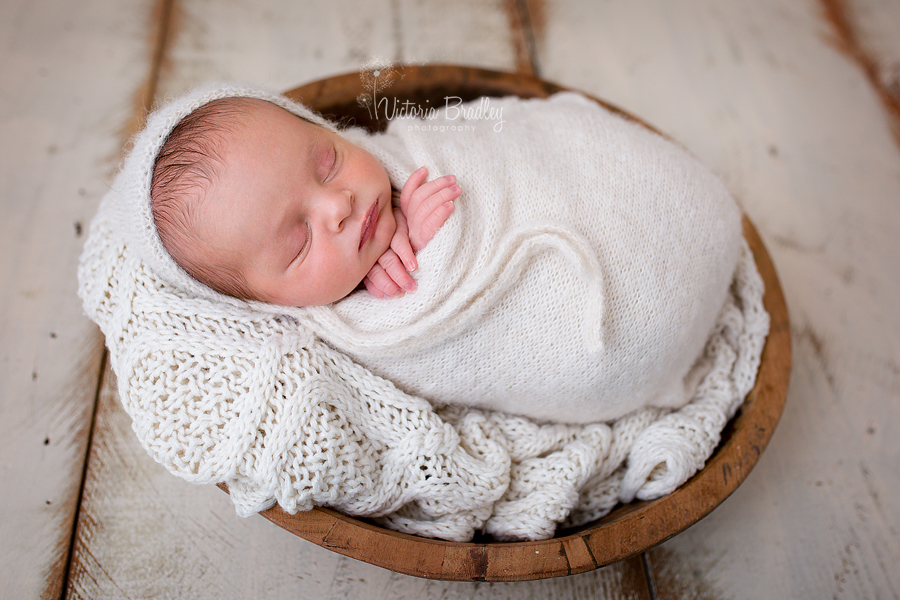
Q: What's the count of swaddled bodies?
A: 1